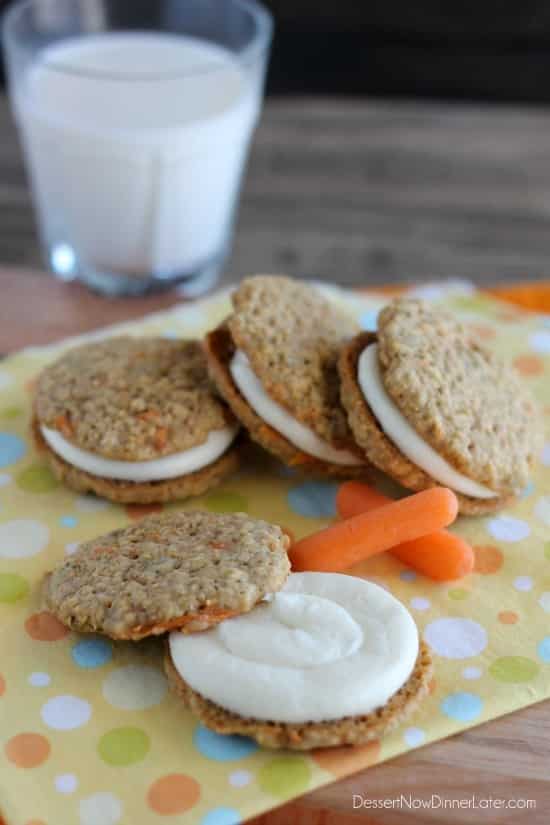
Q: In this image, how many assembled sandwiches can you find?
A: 3